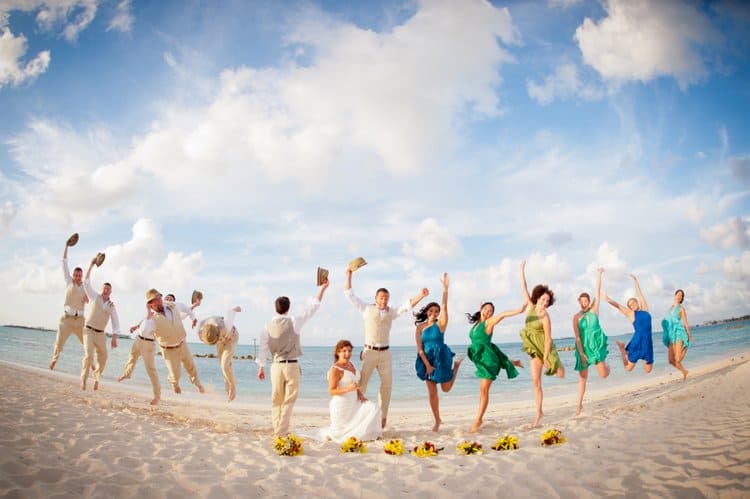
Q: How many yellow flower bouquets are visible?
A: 7